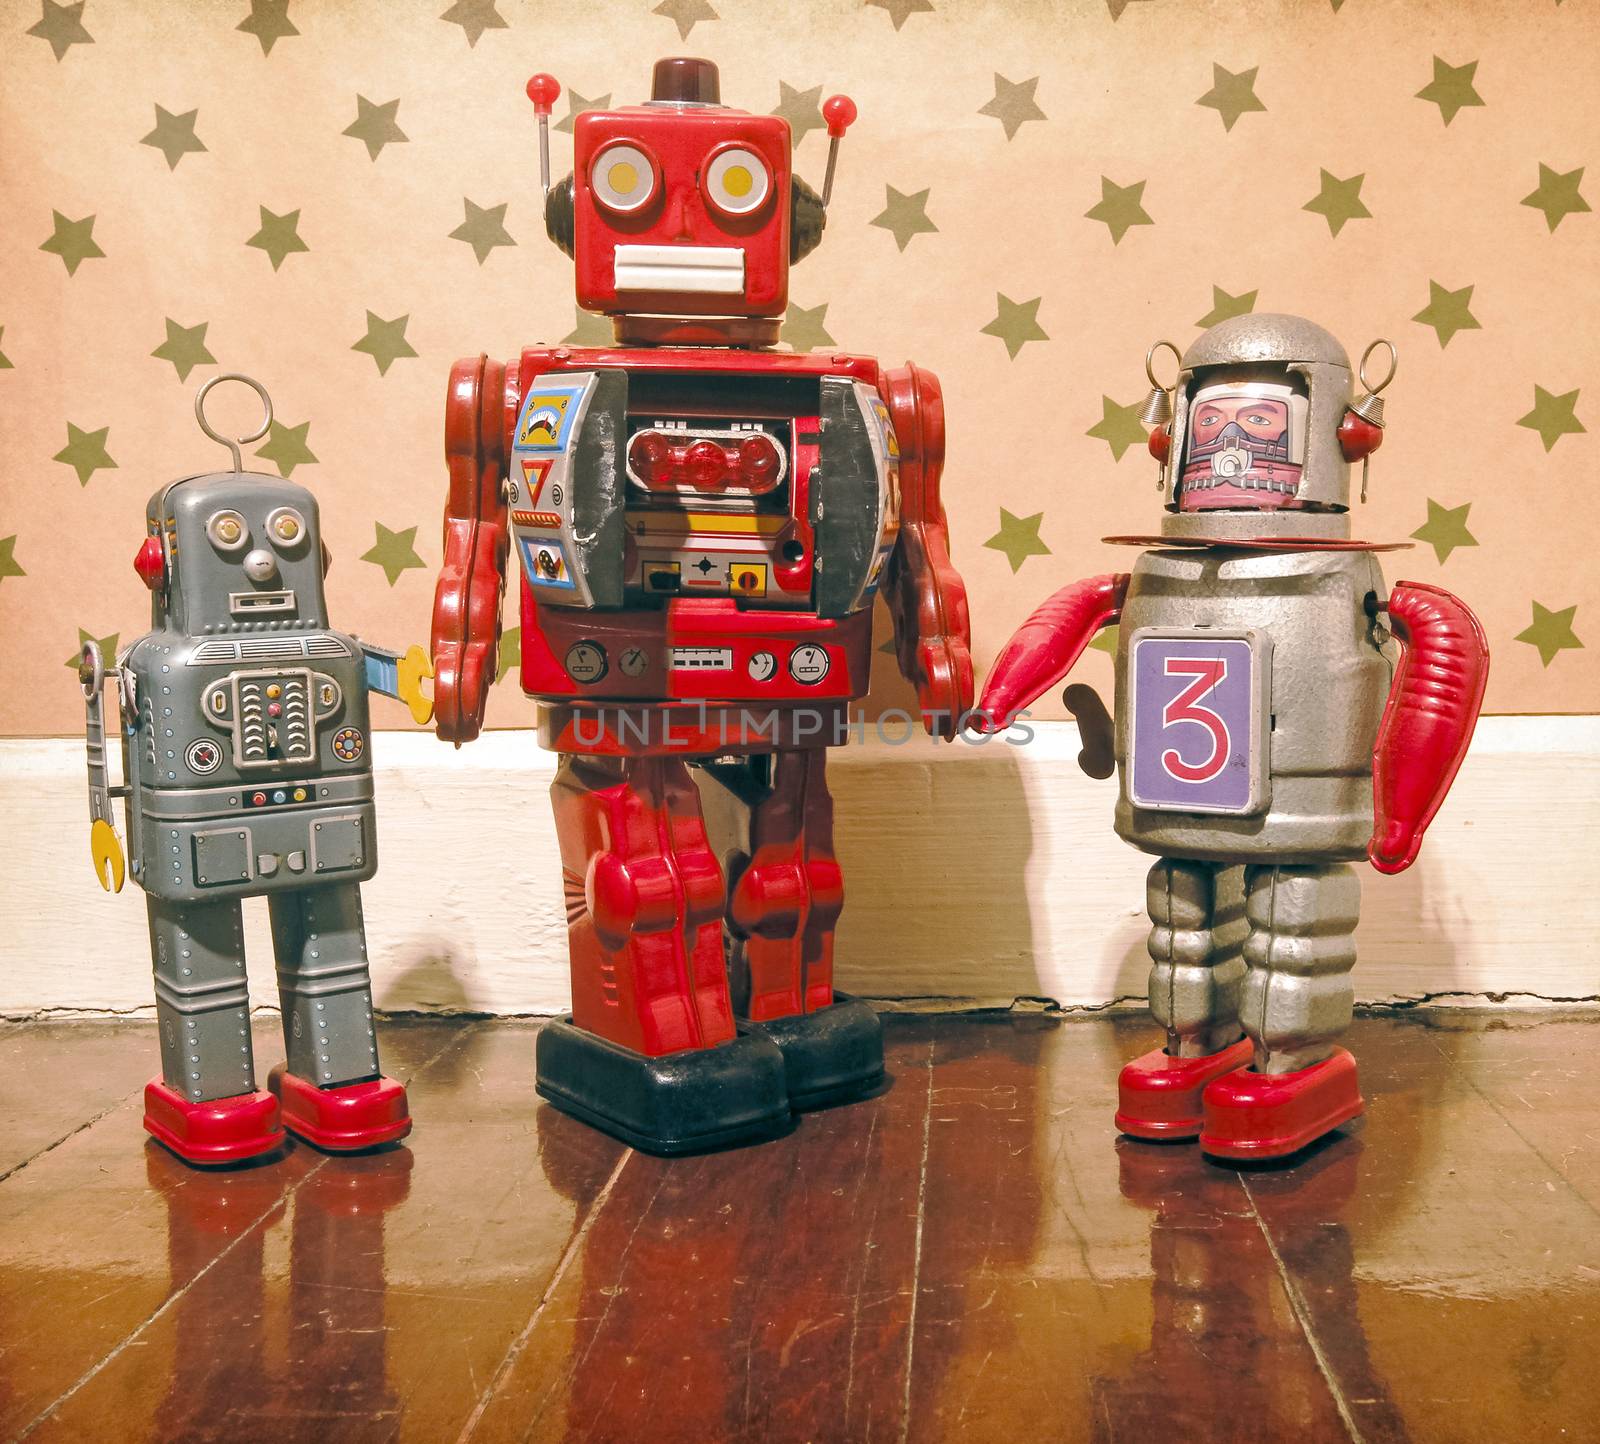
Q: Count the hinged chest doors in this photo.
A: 2